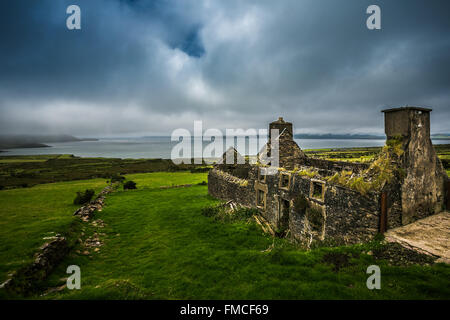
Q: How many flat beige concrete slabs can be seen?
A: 1